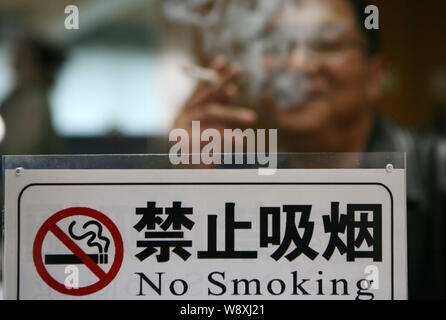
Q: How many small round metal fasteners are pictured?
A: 2